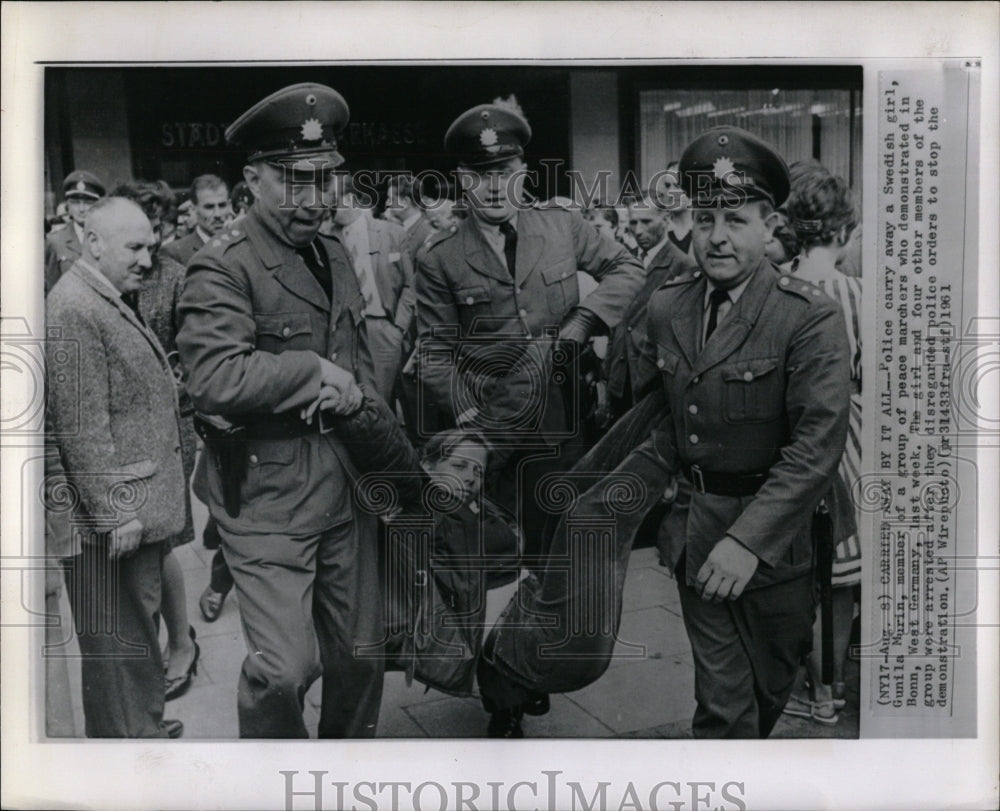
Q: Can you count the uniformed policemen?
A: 4